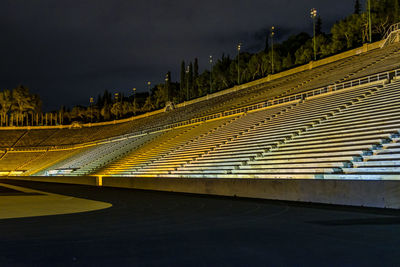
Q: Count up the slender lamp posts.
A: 11